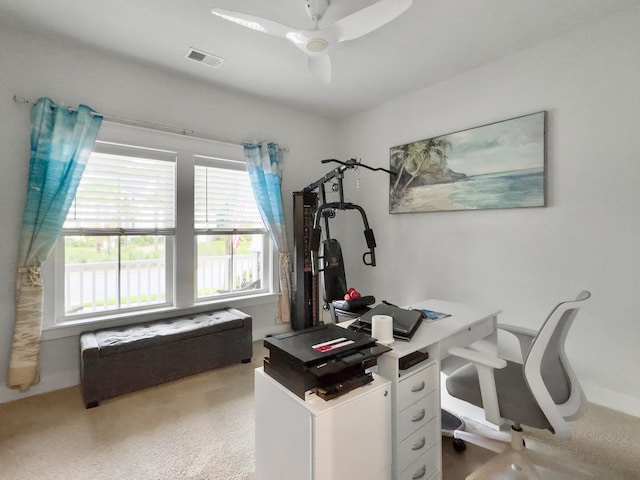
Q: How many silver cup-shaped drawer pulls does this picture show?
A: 4